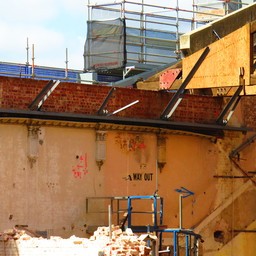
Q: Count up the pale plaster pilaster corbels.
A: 3